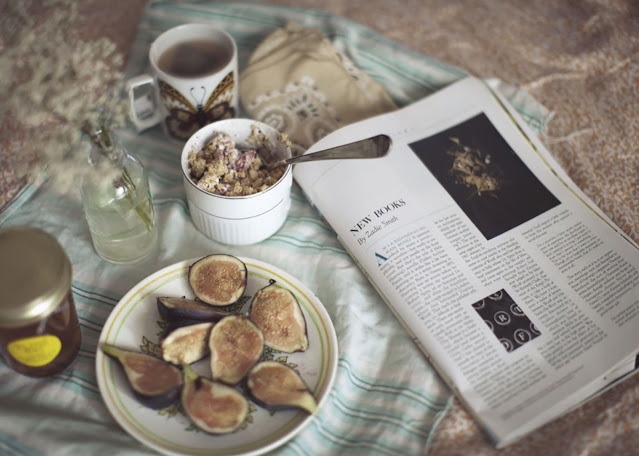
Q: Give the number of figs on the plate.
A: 8